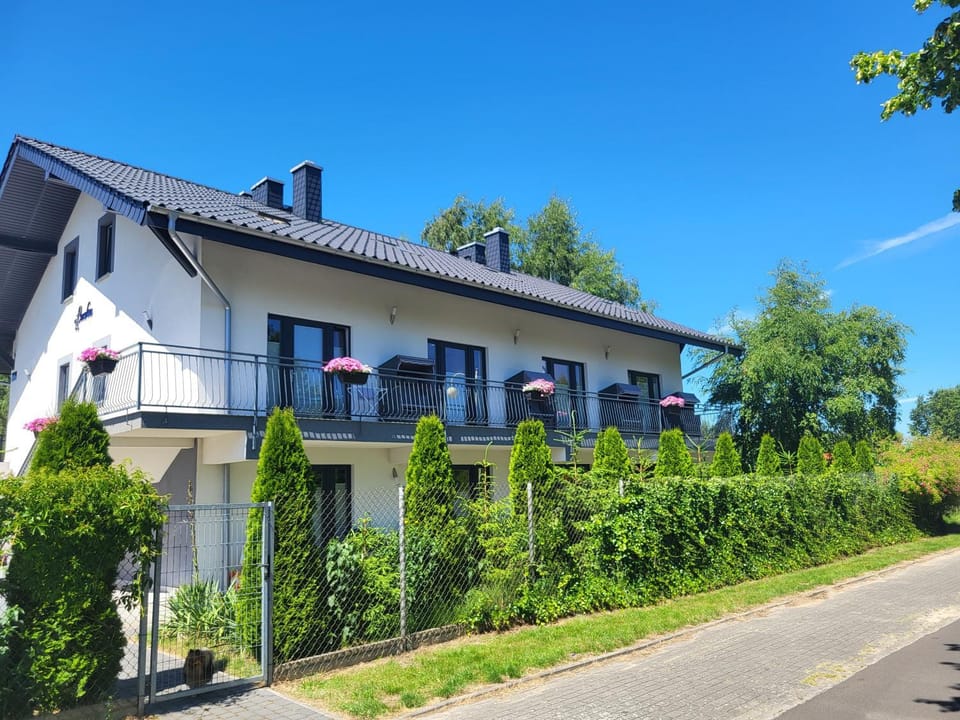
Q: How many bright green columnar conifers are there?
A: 11